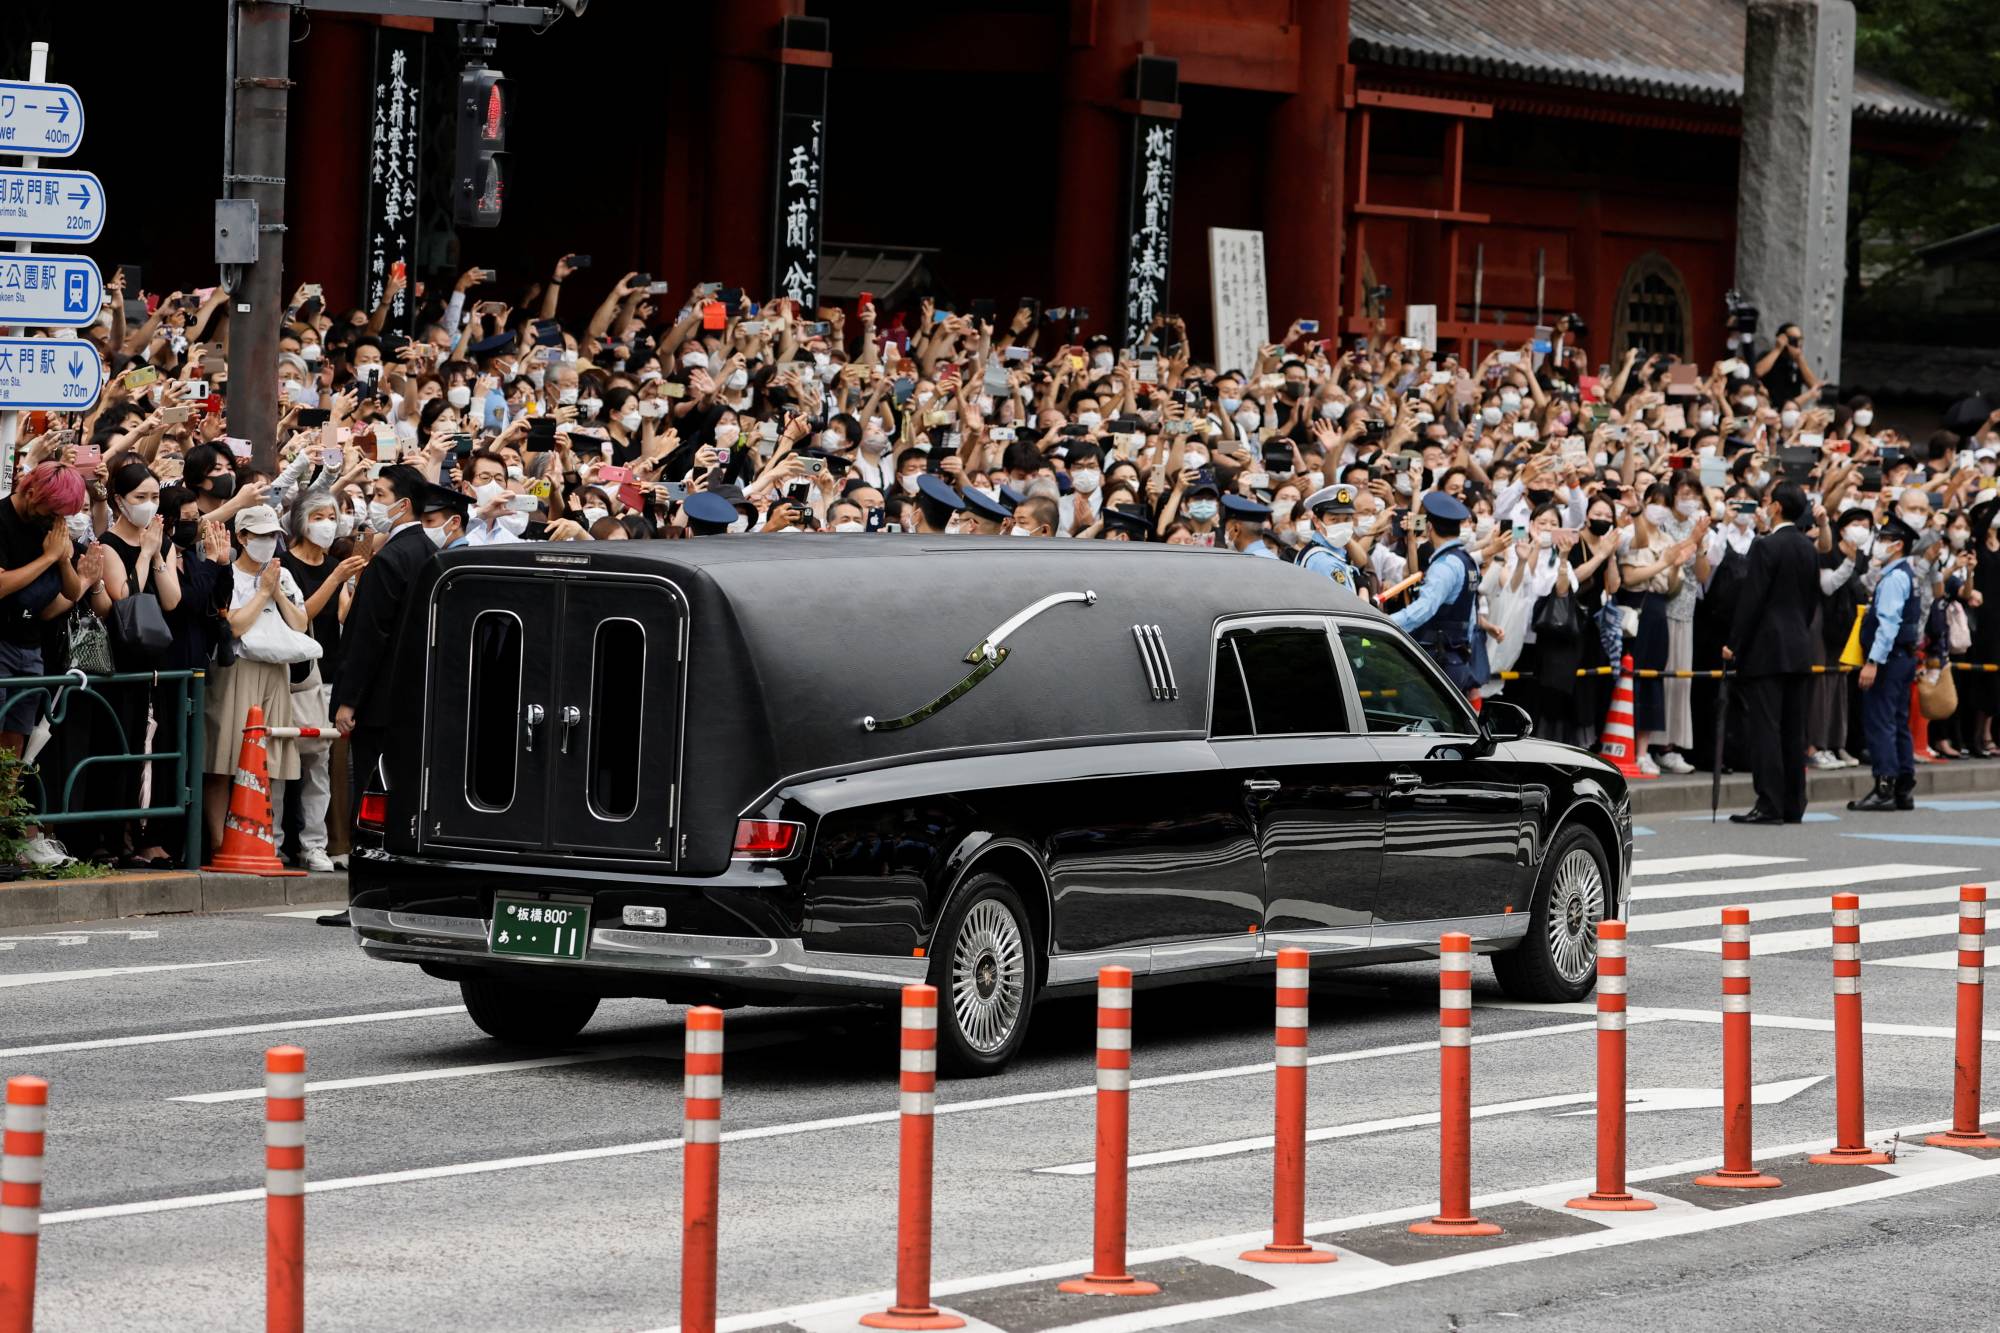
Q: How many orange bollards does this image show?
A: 11